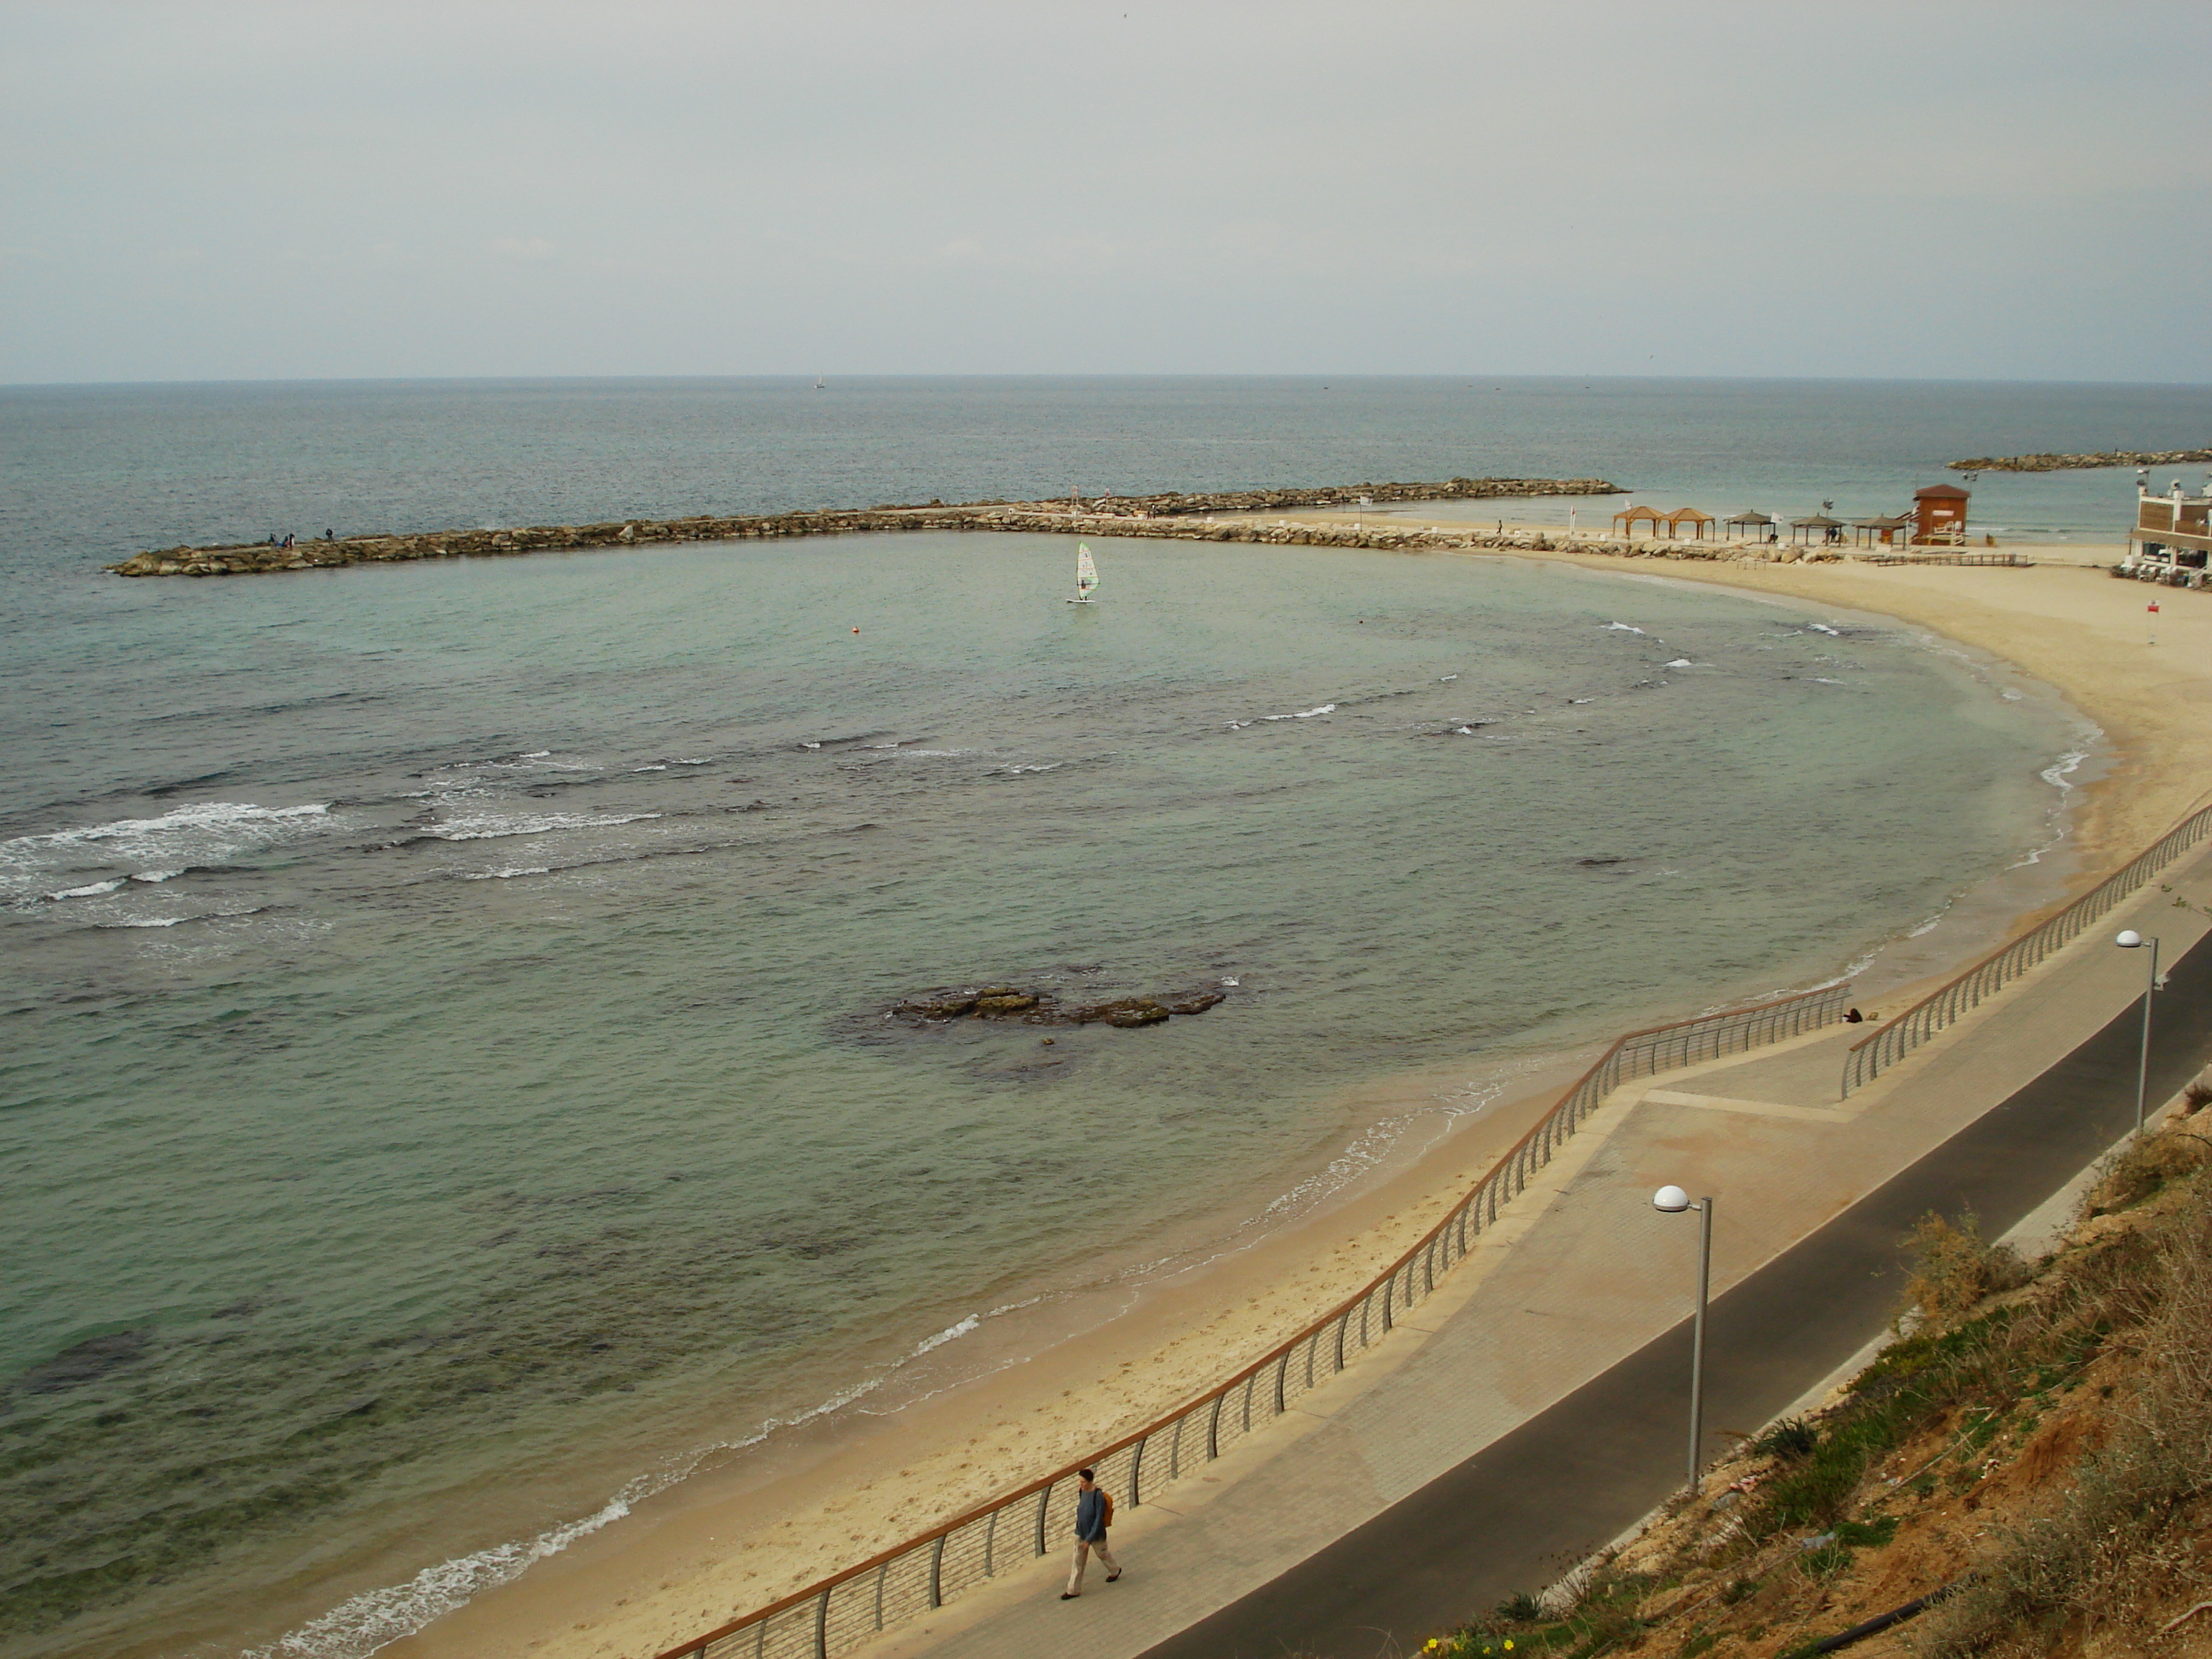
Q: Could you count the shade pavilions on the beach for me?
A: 5